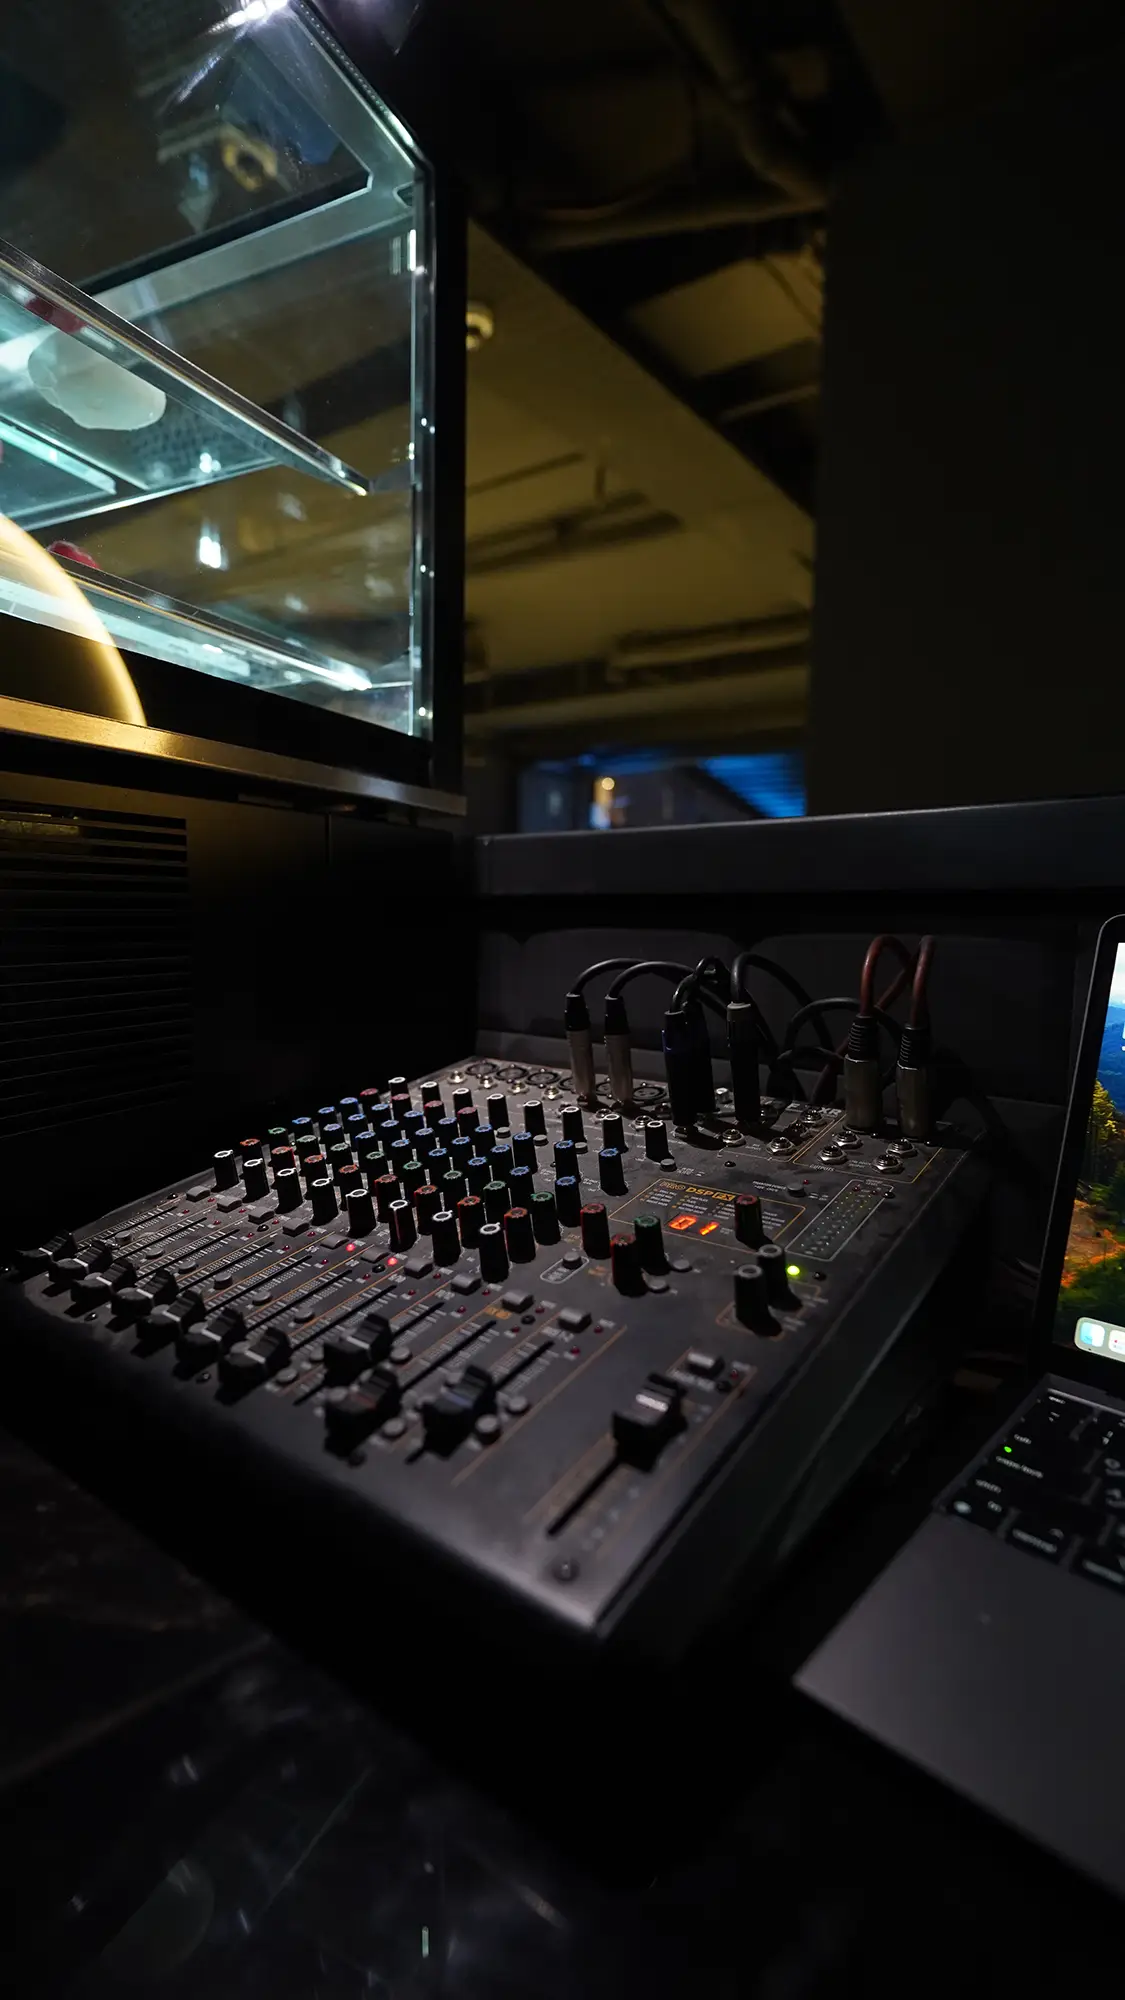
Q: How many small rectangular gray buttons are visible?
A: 11